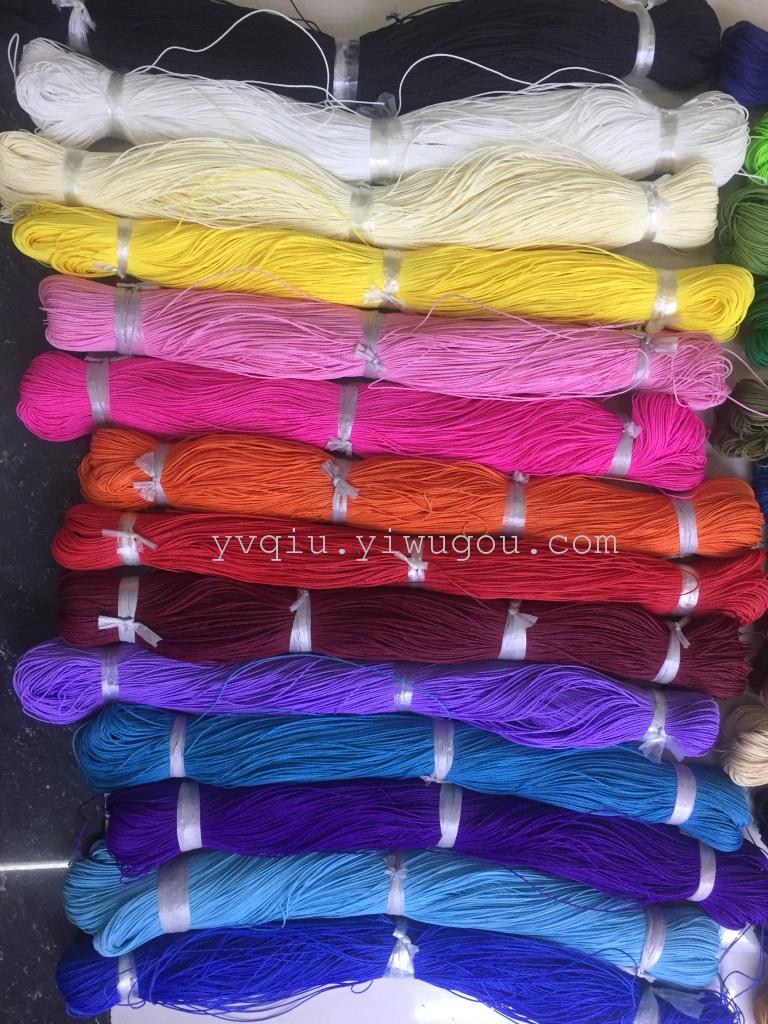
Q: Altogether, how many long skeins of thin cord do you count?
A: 14